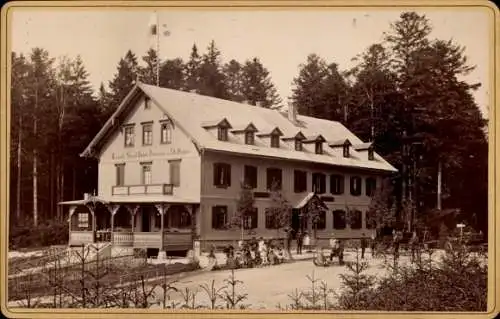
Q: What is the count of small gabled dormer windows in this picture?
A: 7